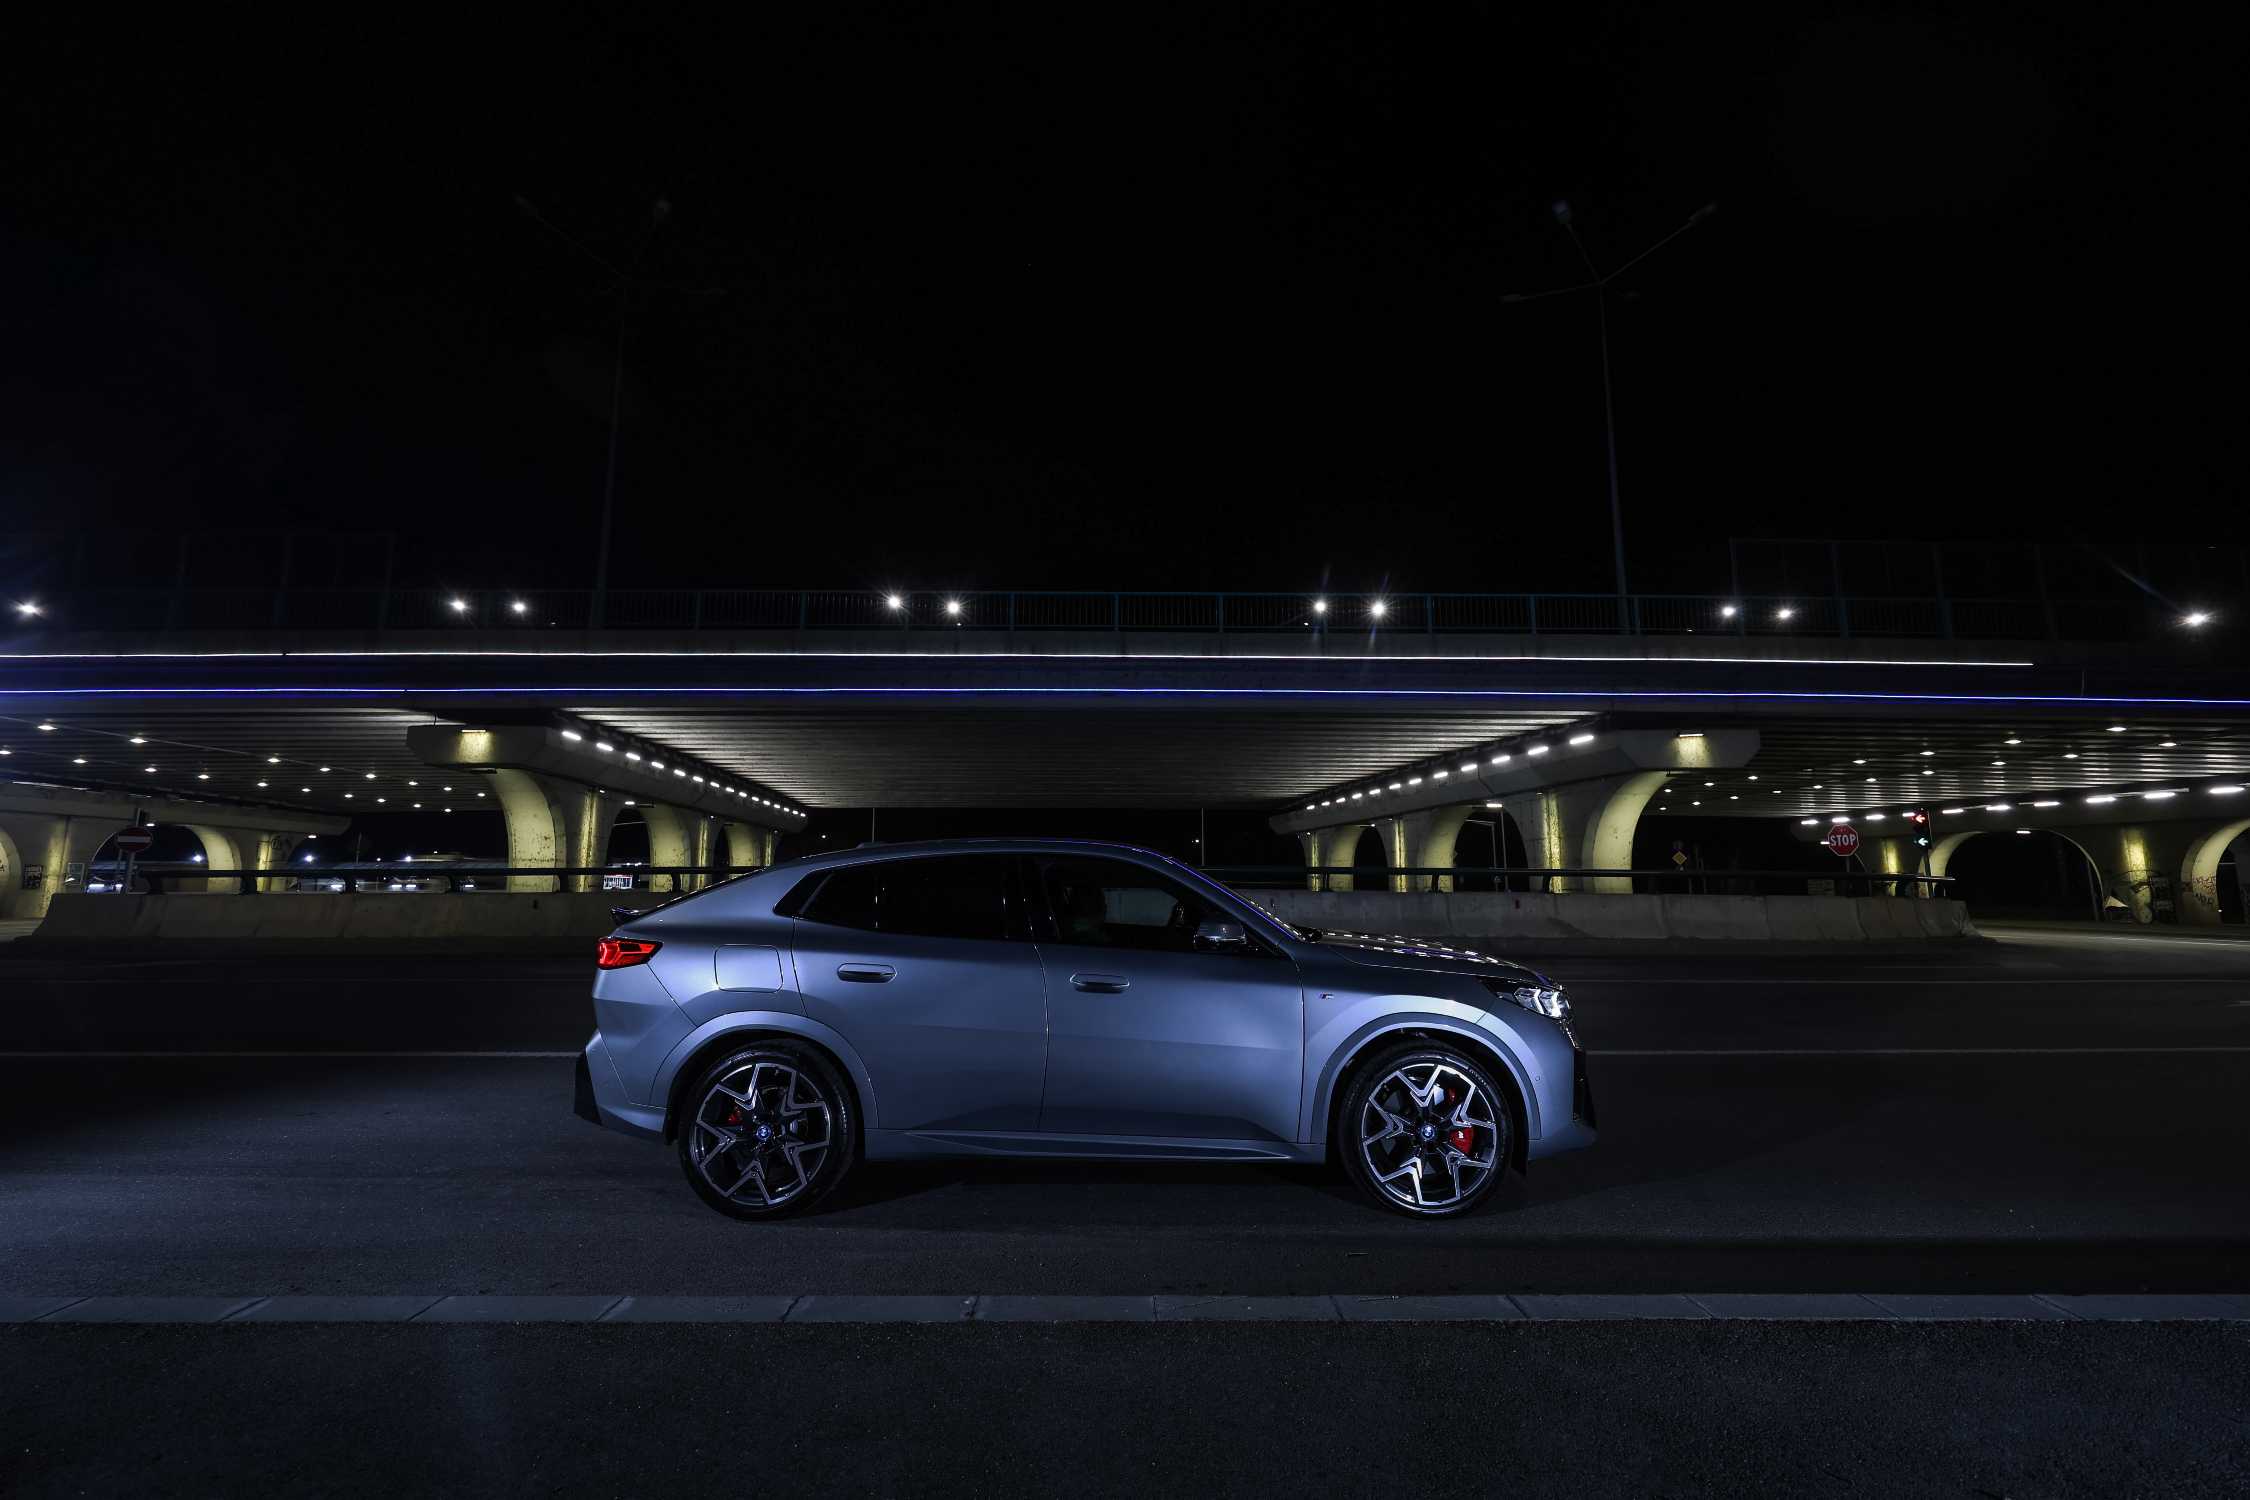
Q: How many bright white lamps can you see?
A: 10